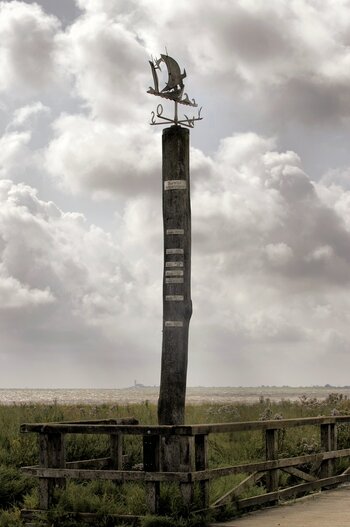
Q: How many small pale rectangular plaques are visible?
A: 8